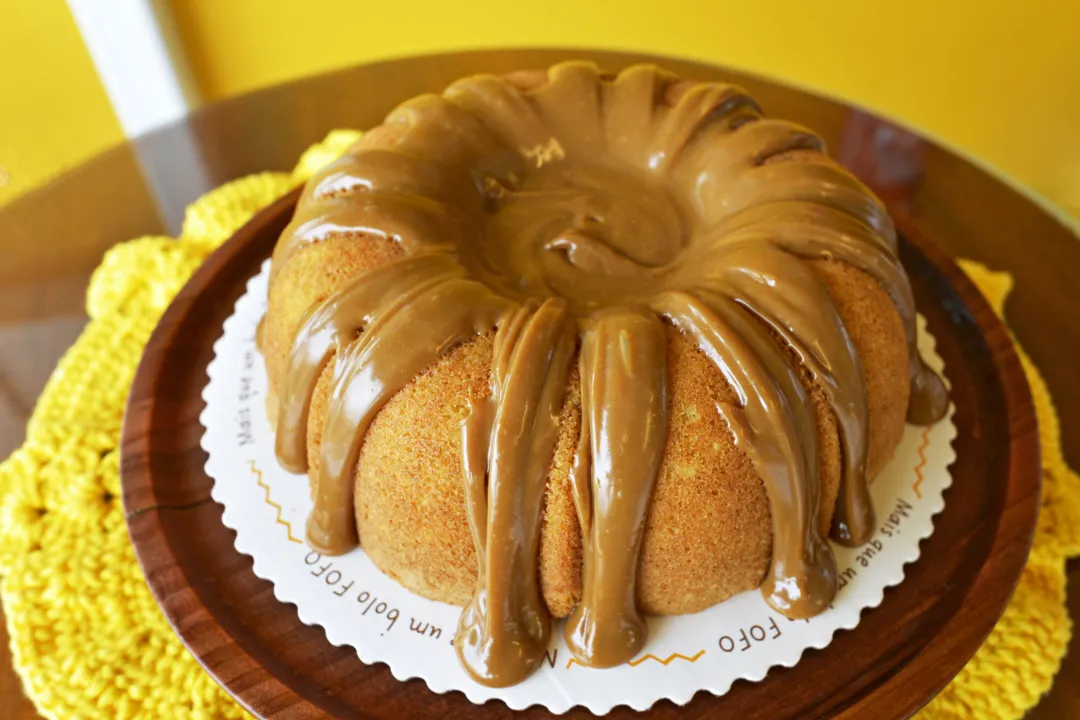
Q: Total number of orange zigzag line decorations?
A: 3